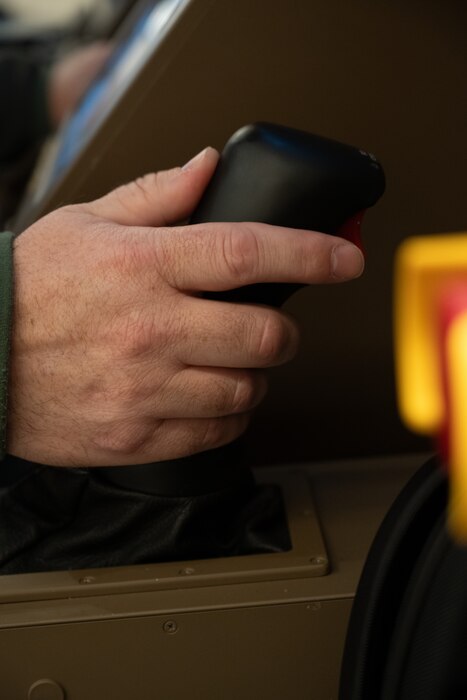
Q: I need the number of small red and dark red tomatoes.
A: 0